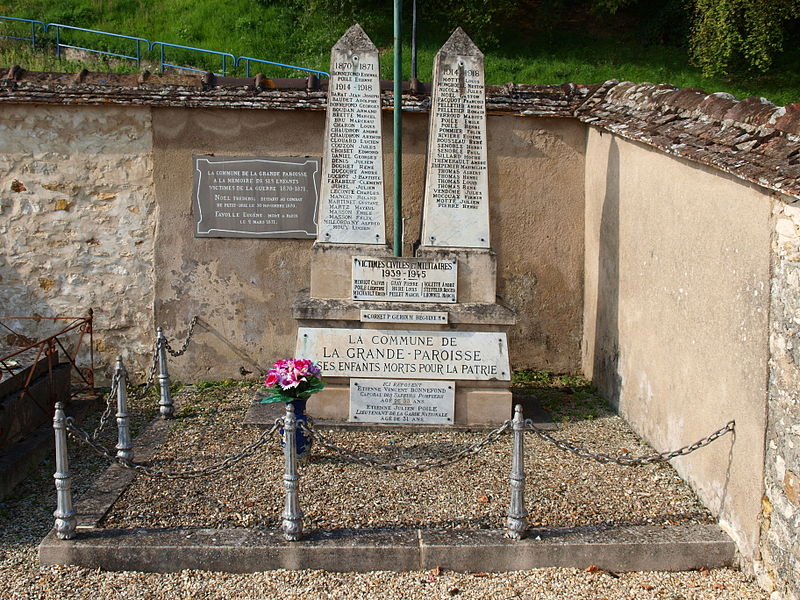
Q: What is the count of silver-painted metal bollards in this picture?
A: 5